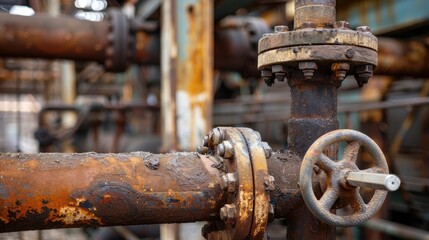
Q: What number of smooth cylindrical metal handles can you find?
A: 1